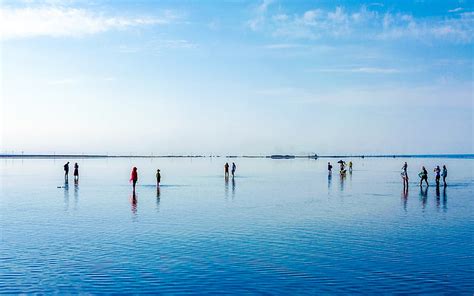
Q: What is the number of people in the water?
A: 13